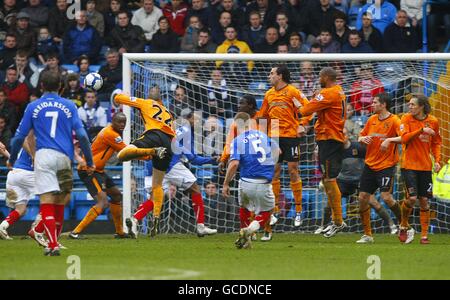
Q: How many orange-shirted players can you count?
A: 7